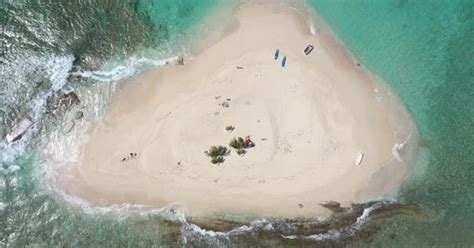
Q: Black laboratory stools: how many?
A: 0